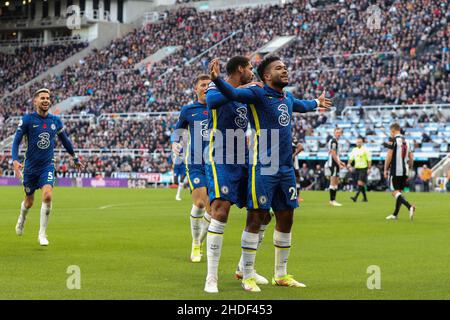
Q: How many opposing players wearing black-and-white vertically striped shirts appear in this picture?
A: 2